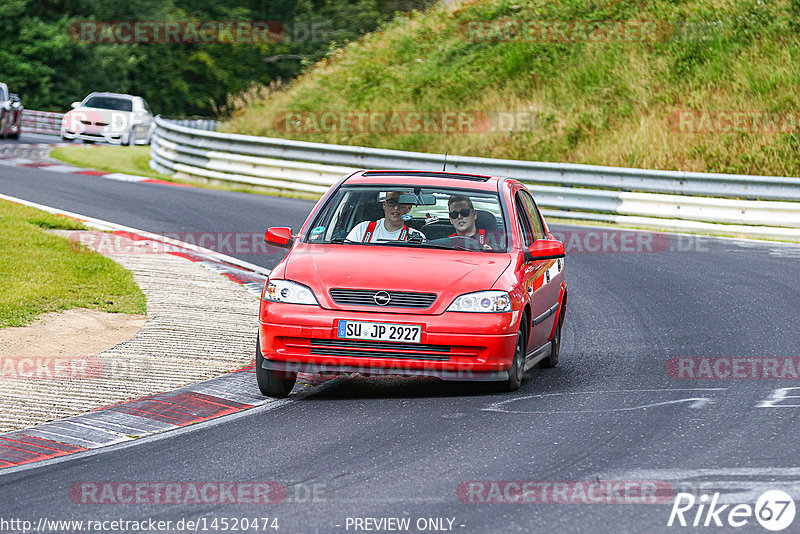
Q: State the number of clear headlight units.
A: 2